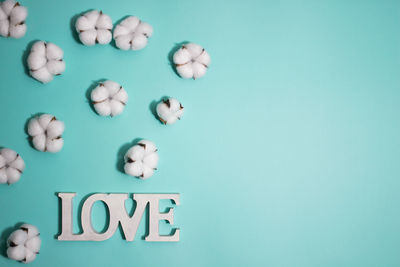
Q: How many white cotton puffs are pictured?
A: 11